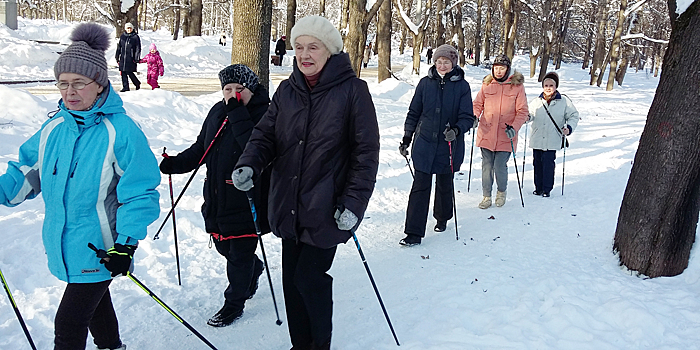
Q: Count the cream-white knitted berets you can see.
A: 1